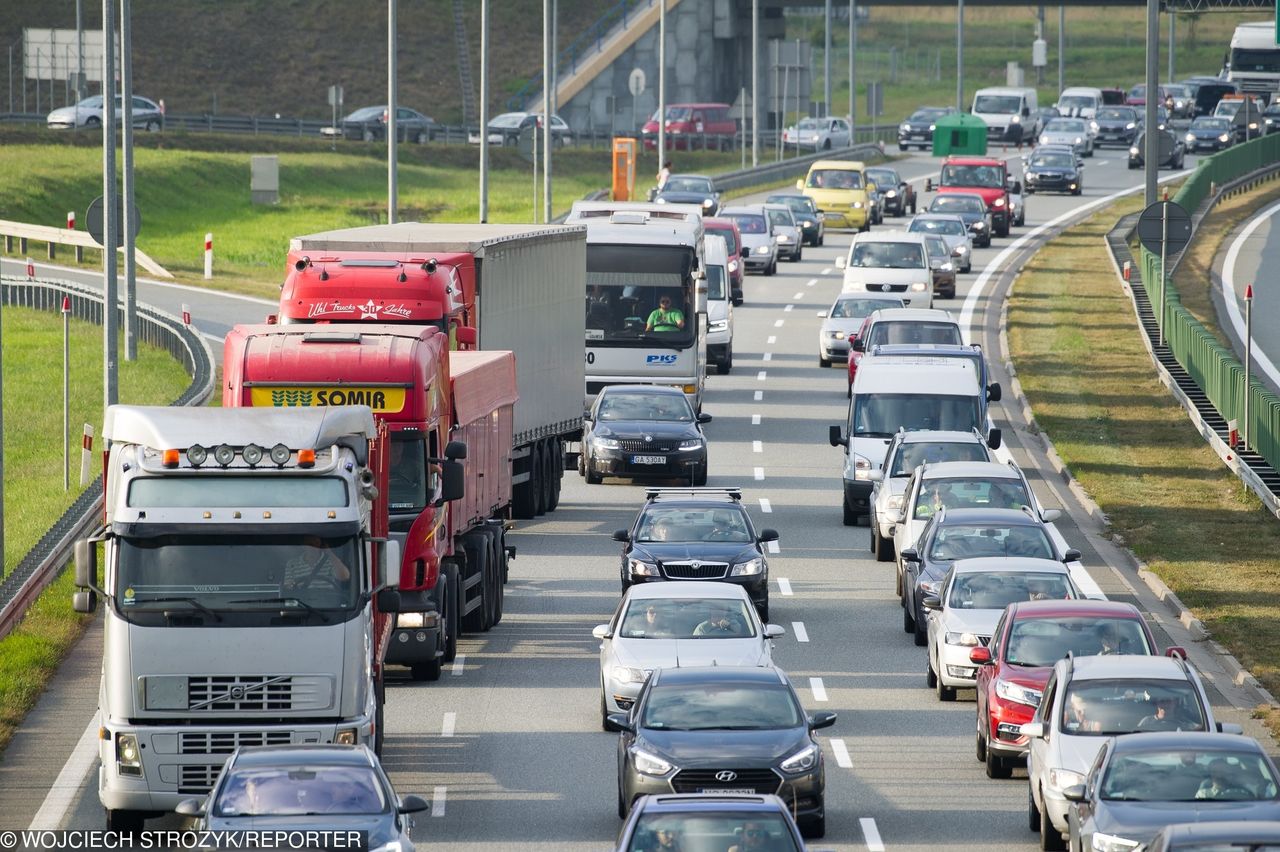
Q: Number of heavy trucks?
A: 4